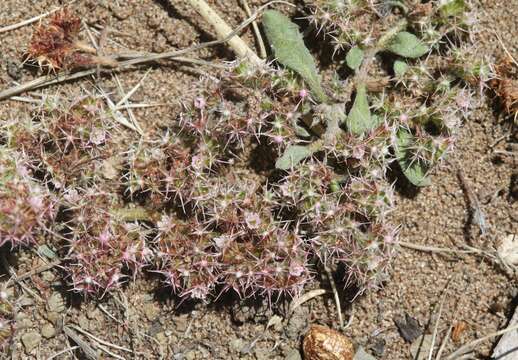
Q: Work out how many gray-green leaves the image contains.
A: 7